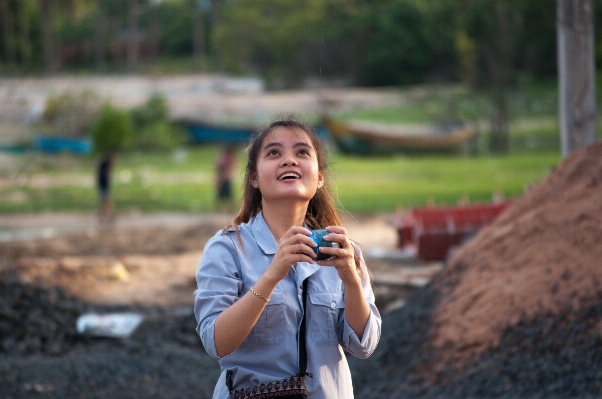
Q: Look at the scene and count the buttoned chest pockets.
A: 2